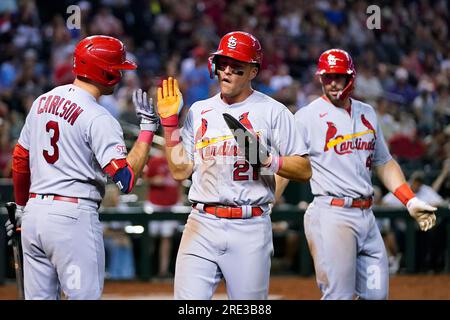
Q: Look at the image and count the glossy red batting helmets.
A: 3